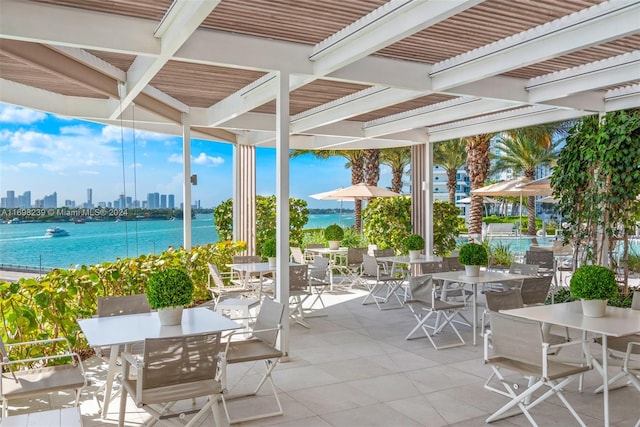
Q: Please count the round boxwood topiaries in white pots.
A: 6